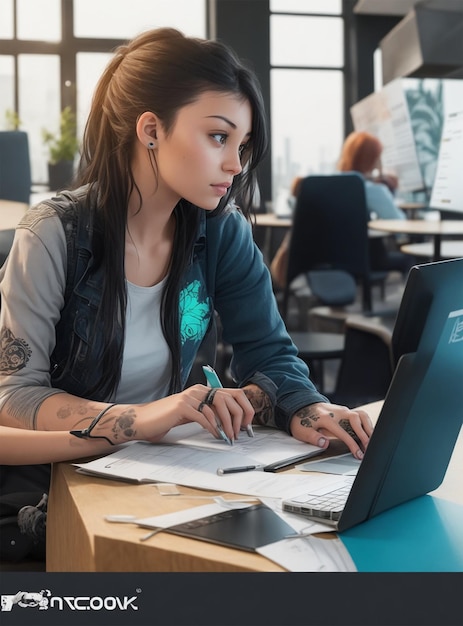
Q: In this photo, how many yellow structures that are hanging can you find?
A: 0